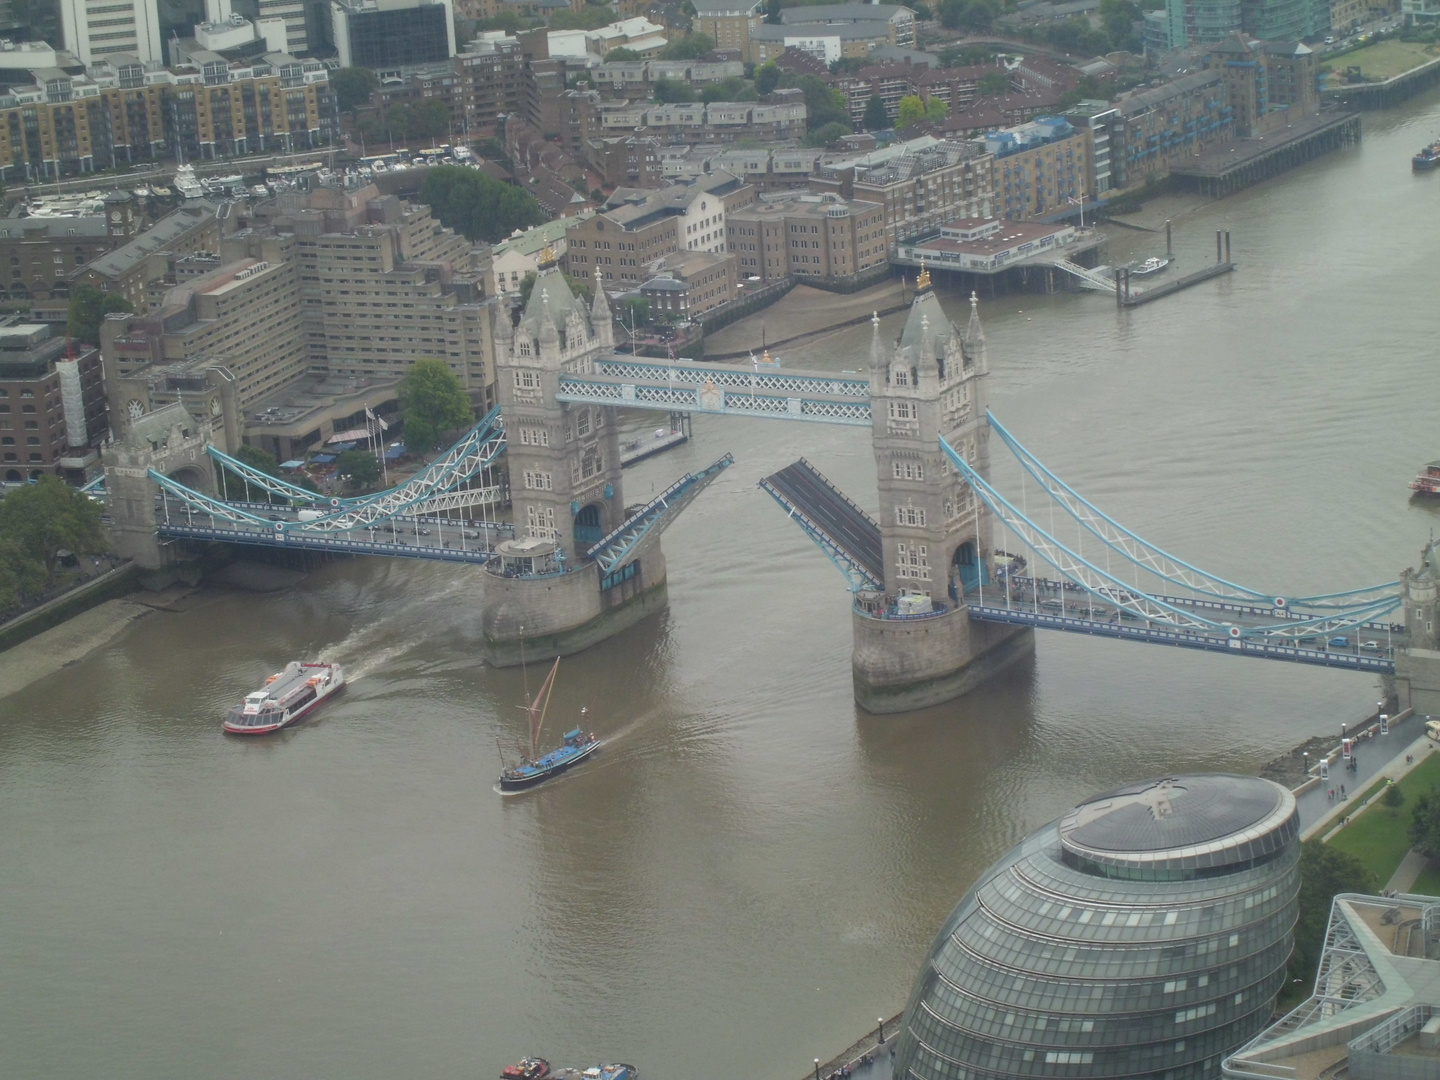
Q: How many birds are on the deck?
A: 0